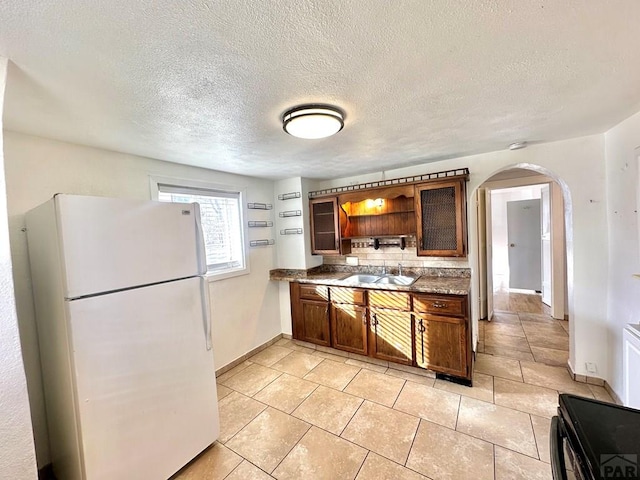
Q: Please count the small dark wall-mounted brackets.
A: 6